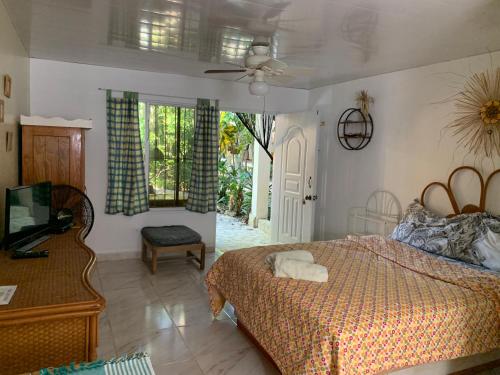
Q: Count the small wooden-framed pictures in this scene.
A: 3